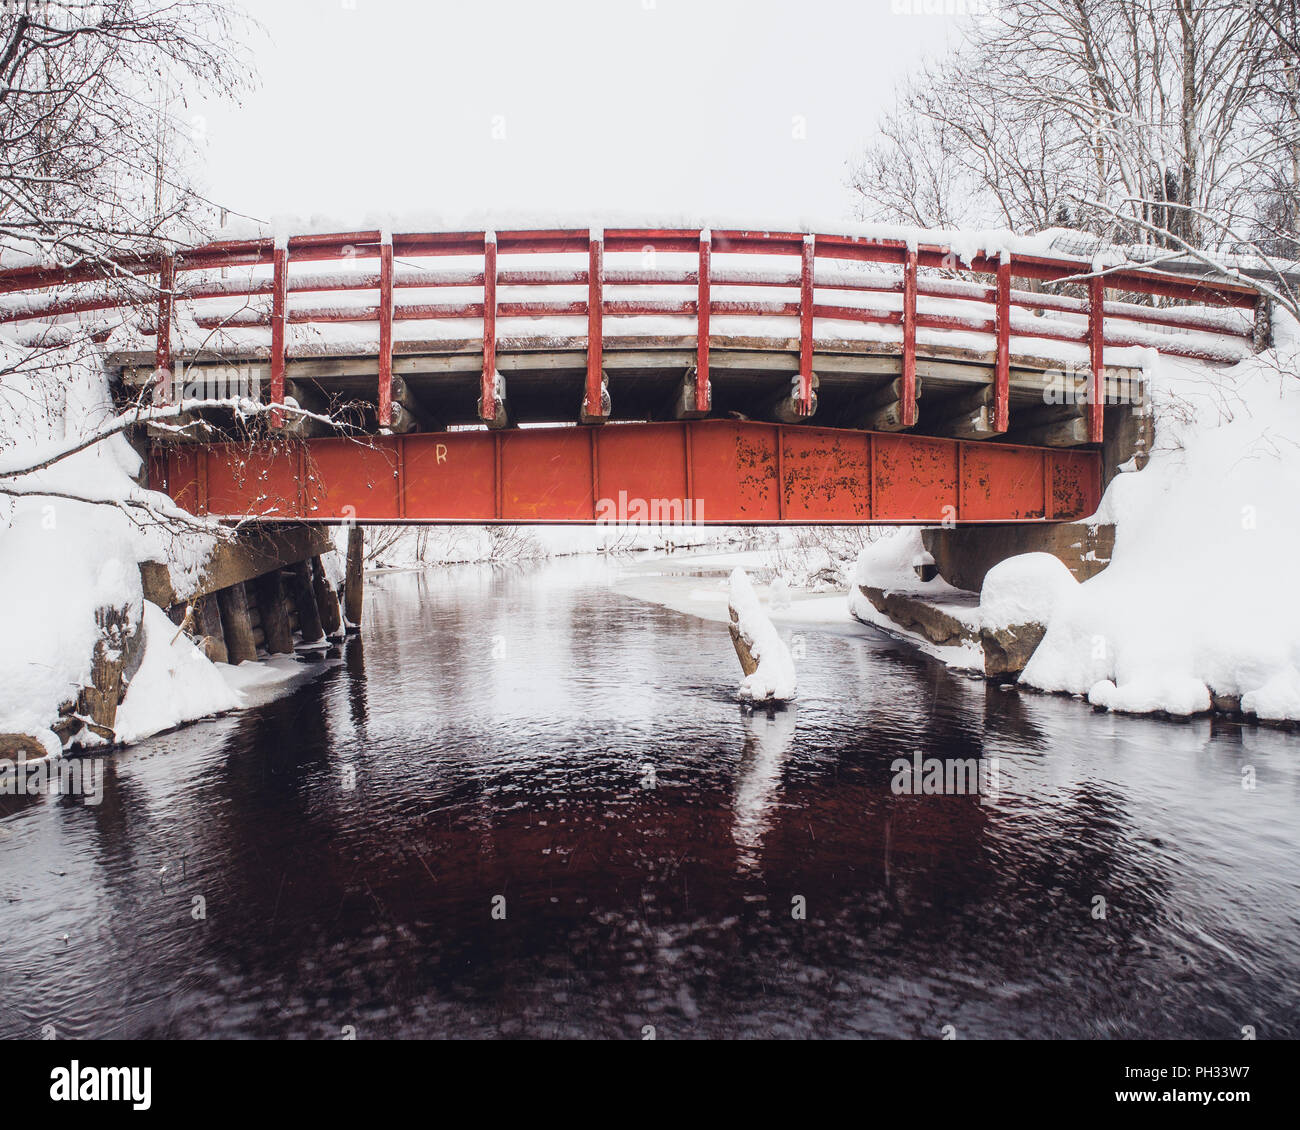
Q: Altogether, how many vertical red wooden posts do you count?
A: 10